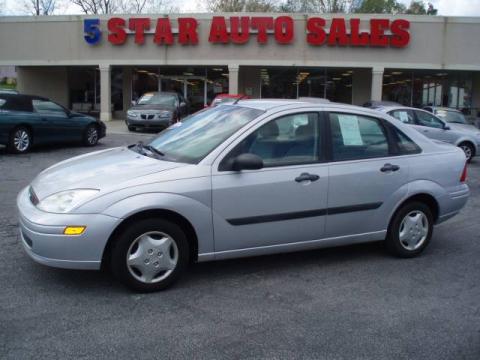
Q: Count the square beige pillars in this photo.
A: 3